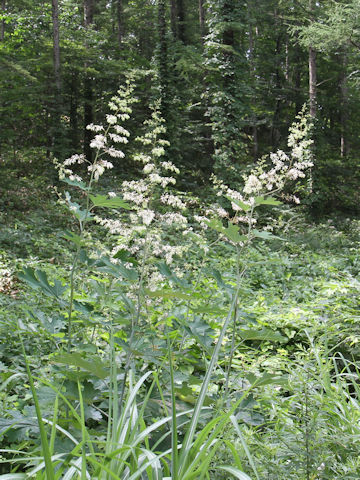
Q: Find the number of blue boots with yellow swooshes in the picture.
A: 0